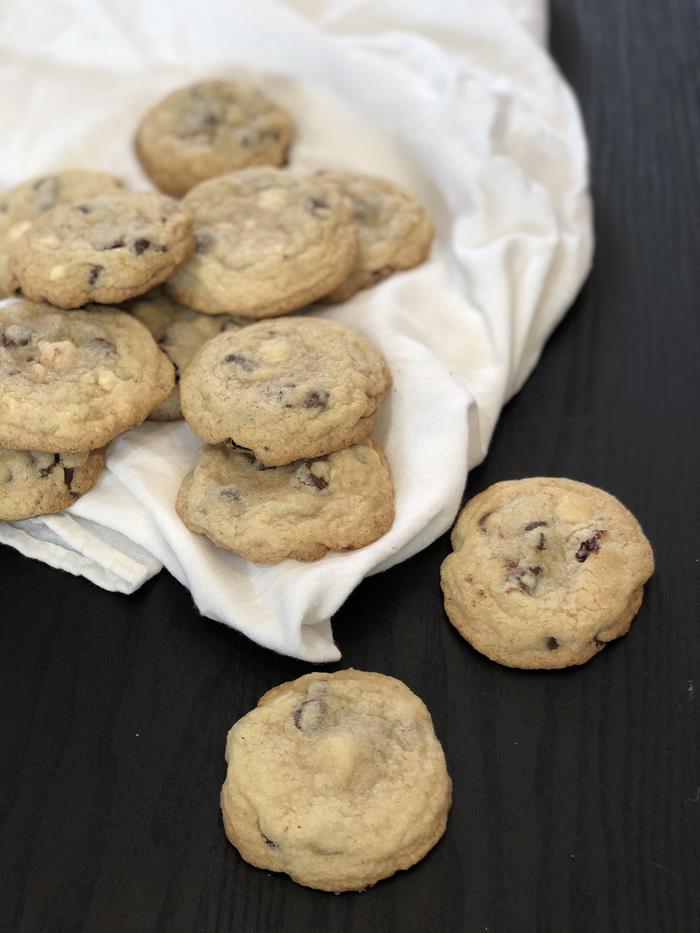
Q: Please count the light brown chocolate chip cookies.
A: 12